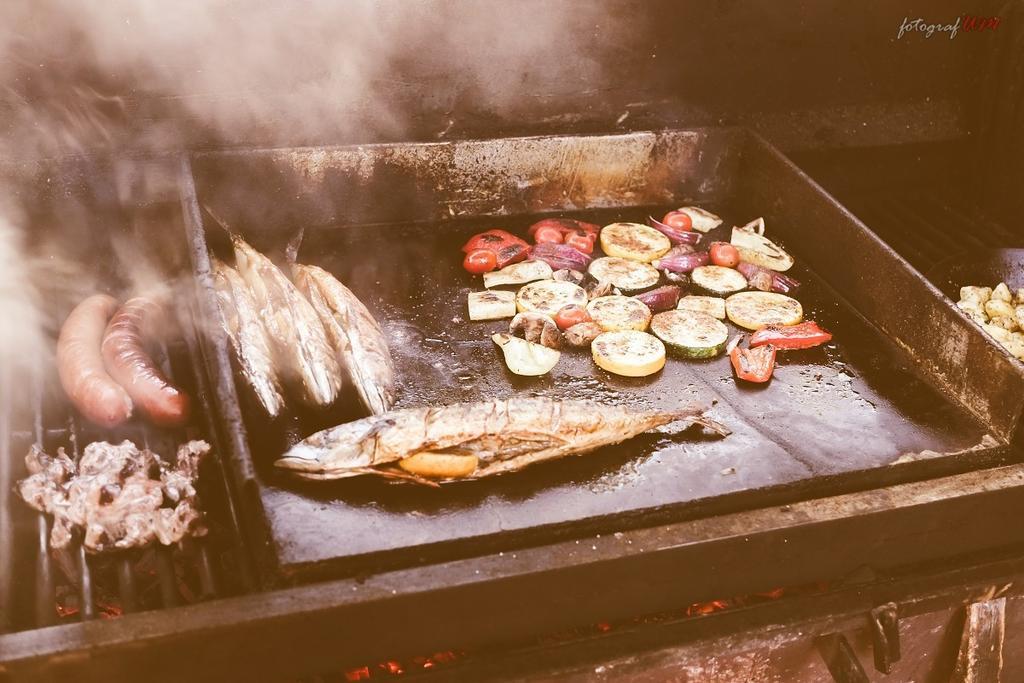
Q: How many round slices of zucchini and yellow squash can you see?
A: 8